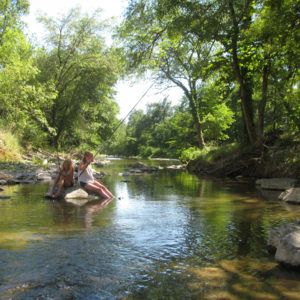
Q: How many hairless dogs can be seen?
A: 0